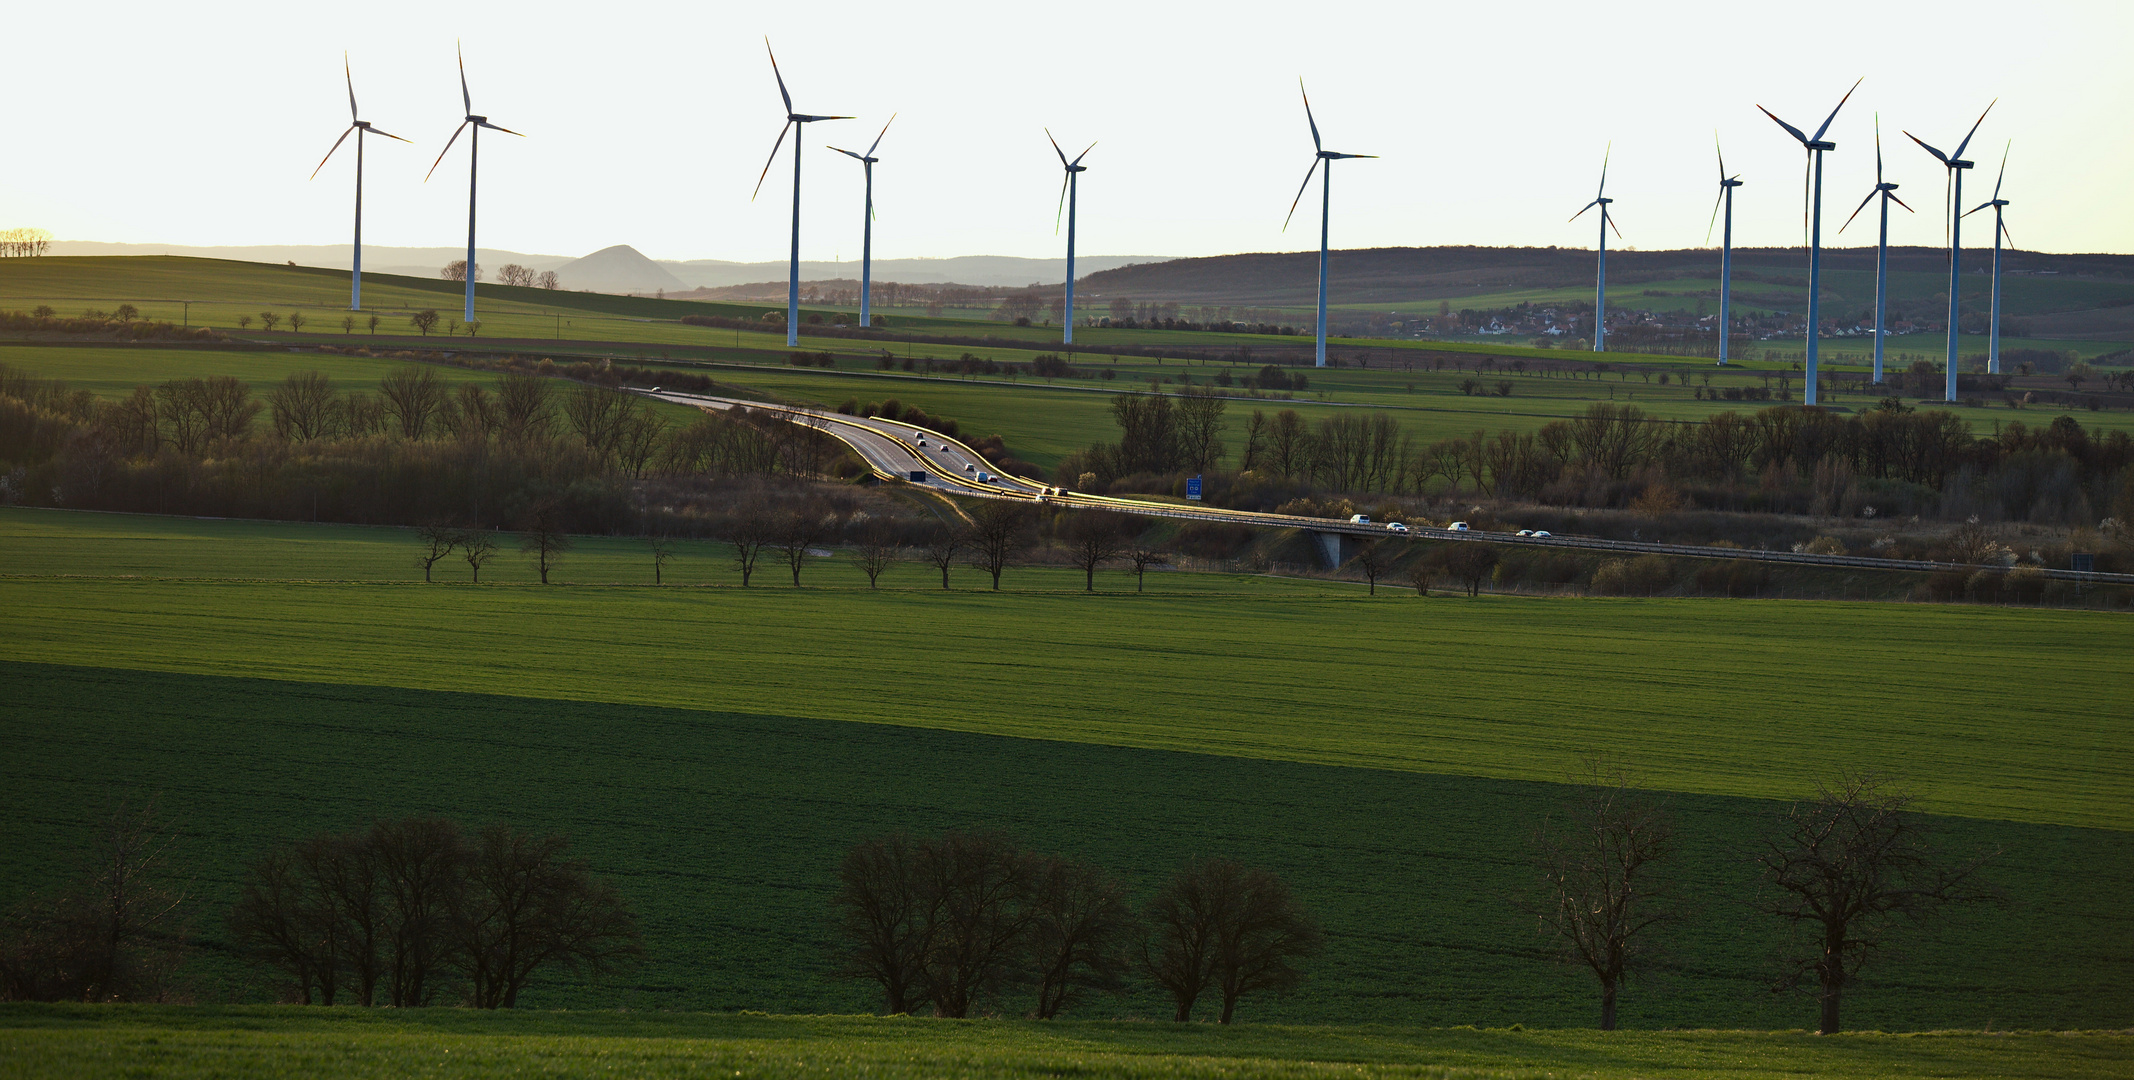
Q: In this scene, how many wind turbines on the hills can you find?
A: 12